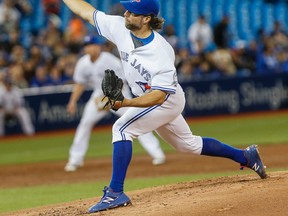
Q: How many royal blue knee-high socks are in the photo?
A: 2